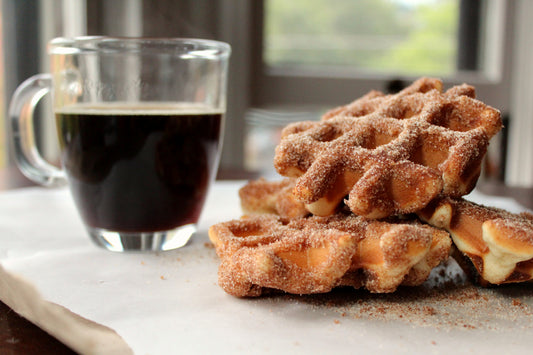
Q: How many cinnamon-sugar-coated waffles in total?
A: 4